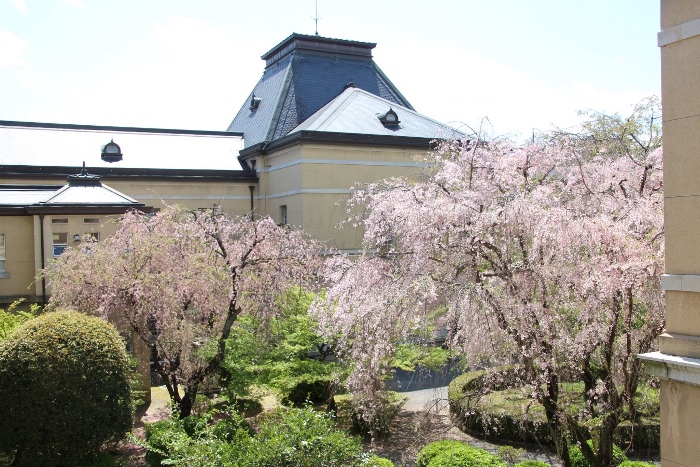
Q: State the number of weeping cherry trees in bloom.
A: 2